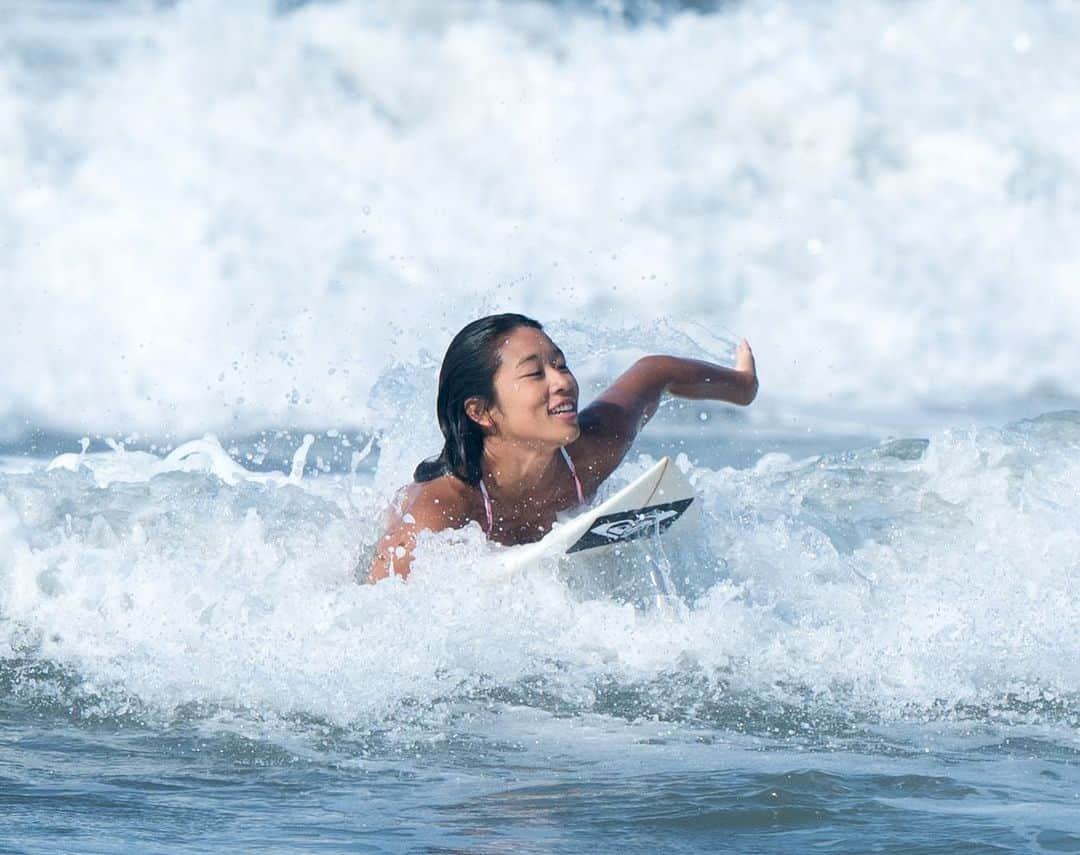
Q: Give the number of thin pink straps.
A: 2